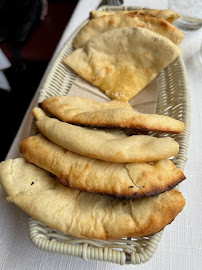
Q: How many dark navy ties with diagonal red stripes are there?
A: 0